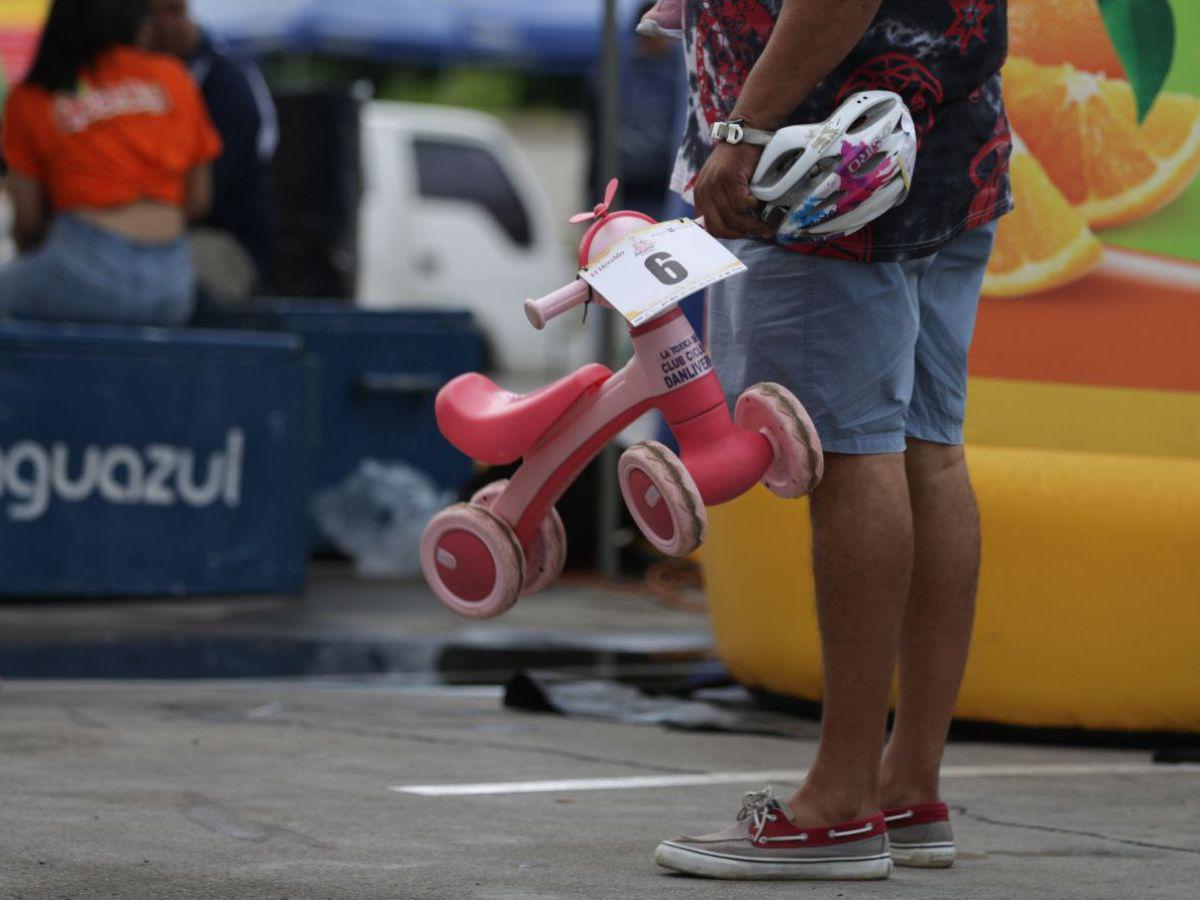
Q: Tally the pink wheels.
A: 4